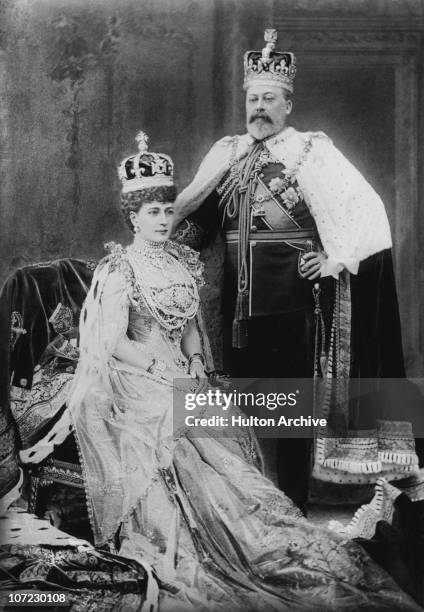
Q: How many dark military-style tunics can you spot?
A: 1